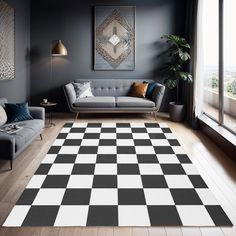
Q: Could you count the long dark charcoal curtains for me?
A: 1